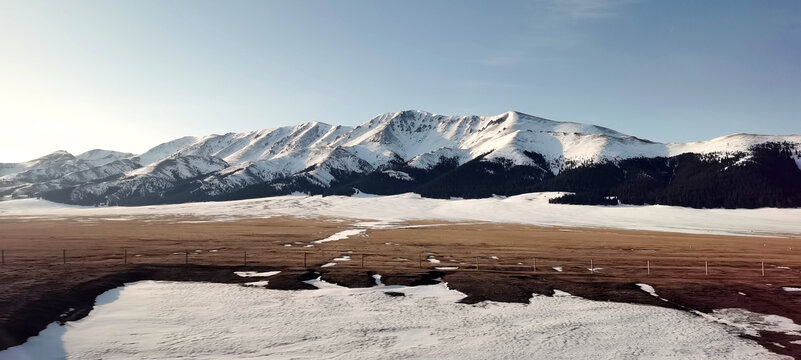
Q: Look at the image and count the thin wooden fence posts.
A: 14